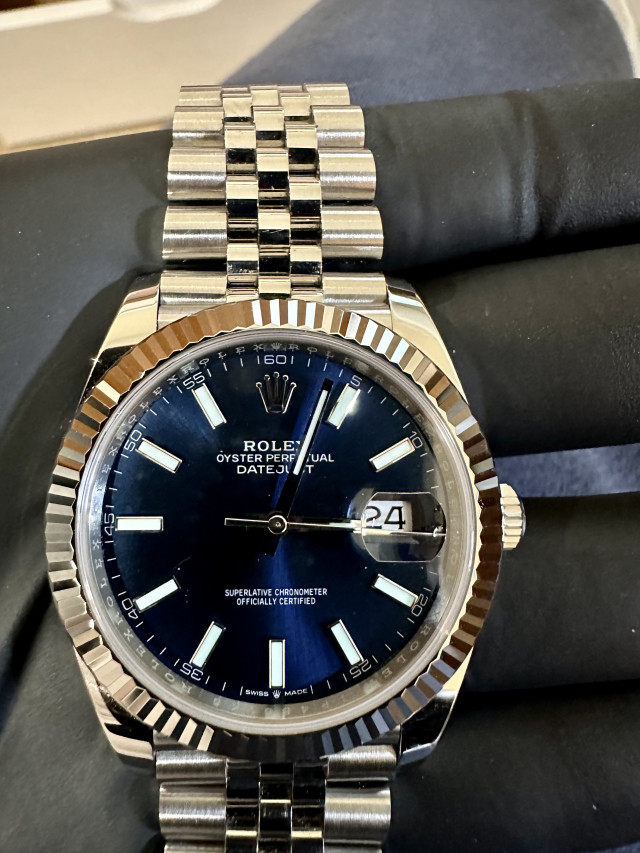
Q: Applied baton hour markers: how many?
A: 10